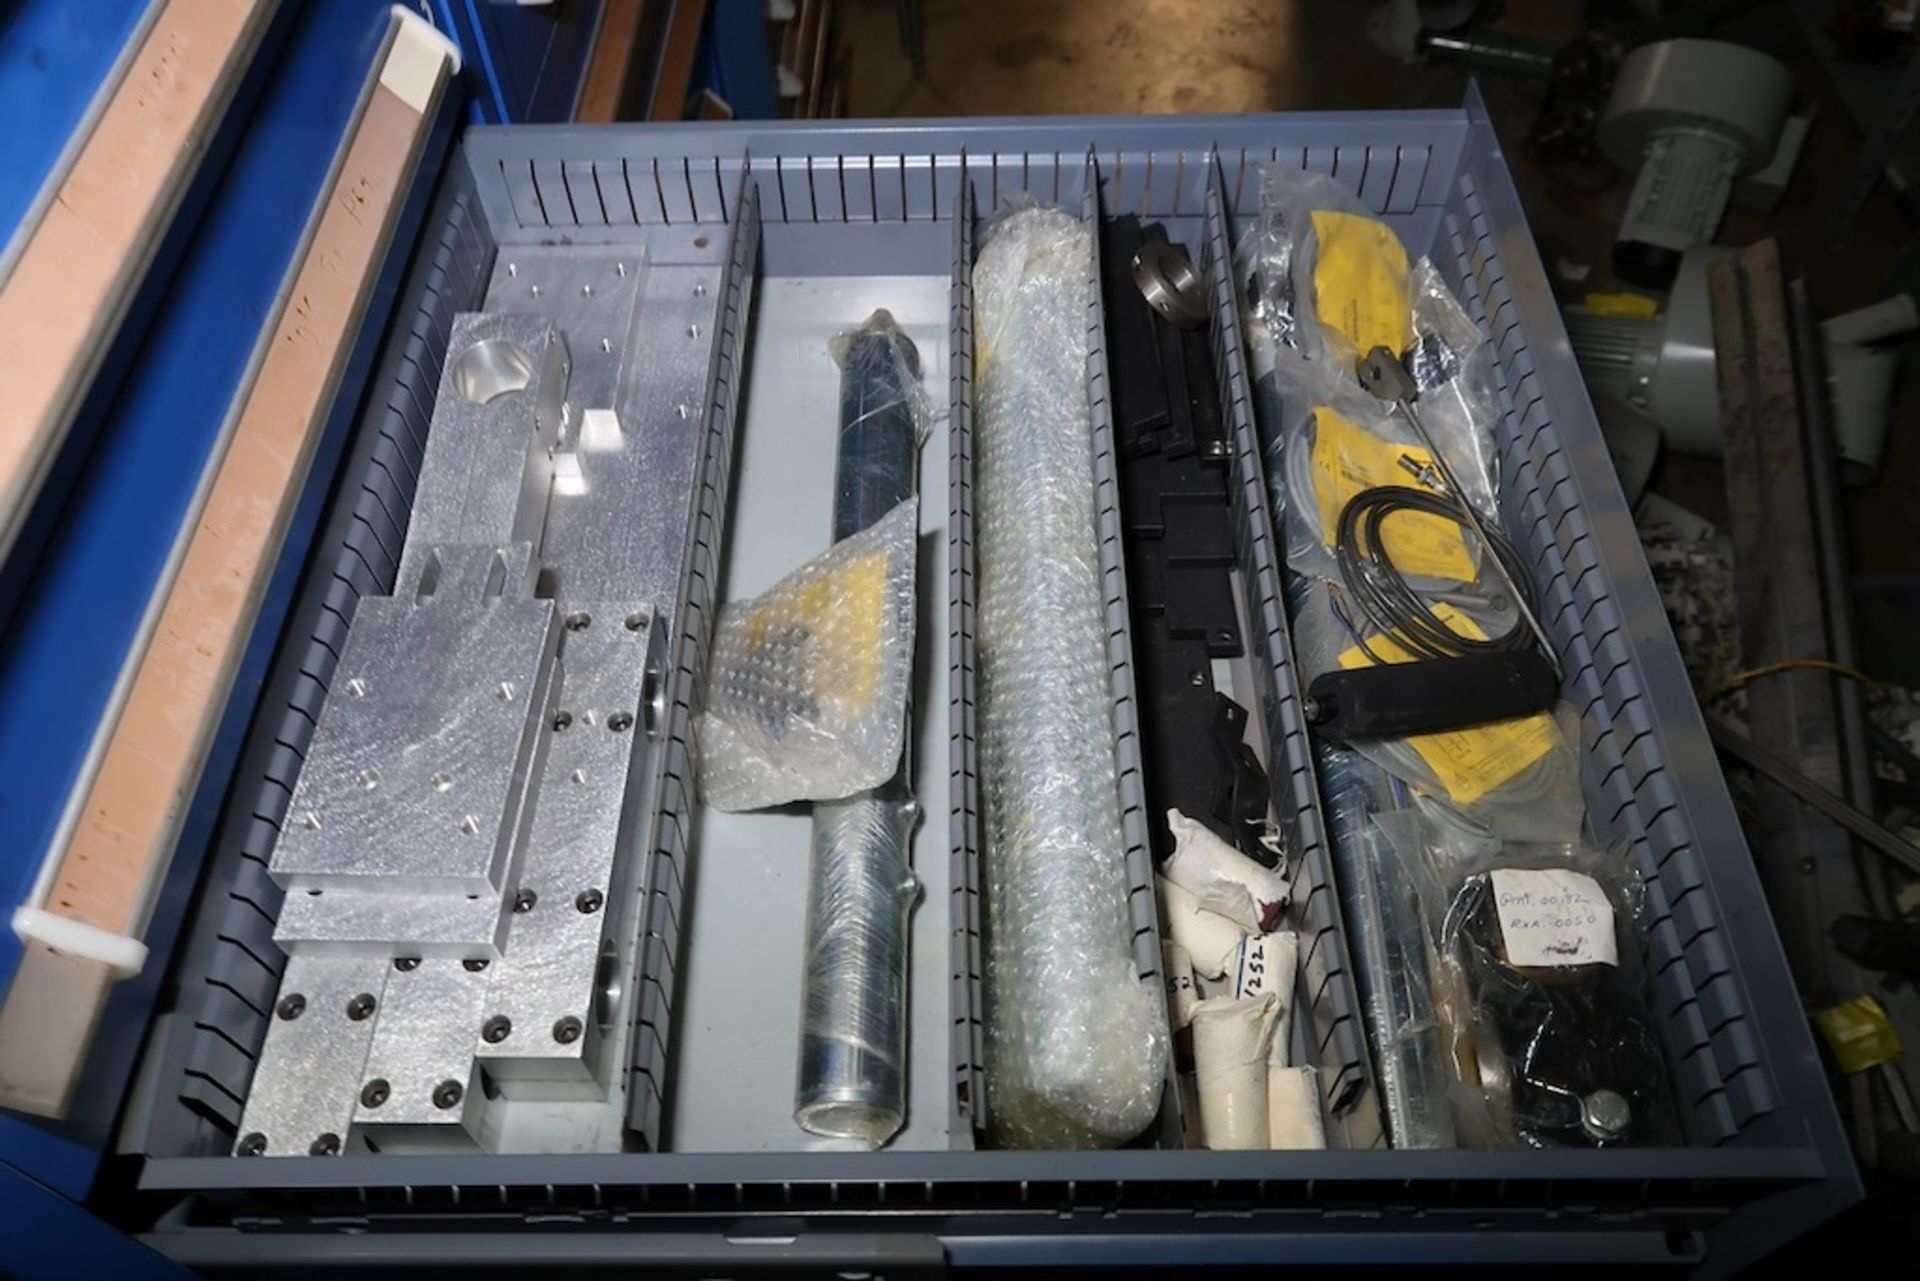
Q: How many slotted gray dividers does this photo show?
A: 4